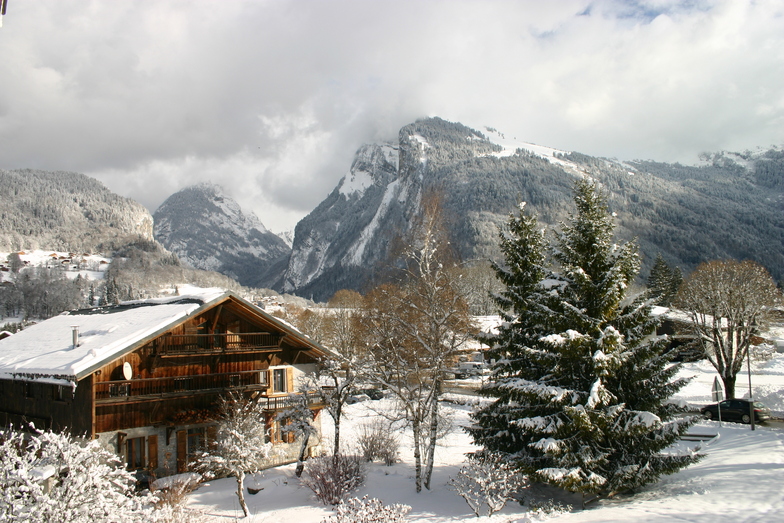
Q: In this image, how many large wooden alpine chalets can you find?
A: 1